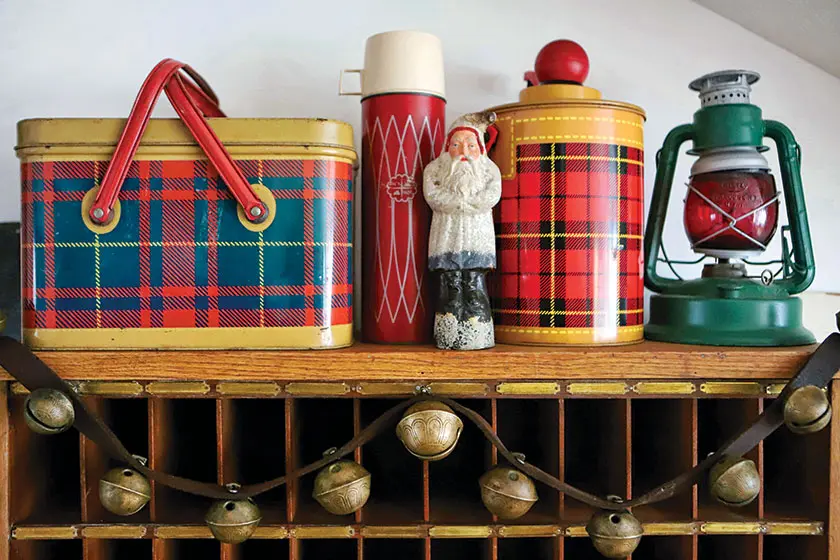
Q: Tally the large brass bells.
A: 9